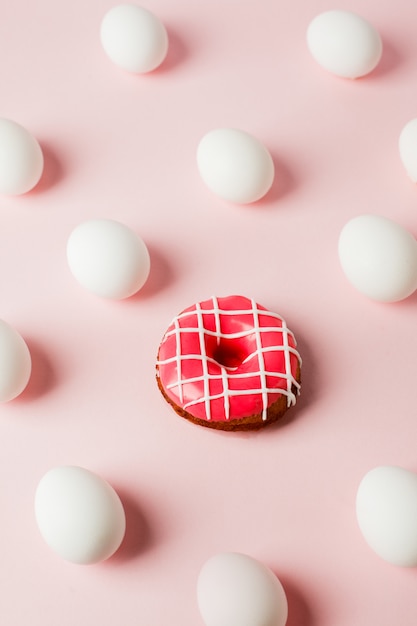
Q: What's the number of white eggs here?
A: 11